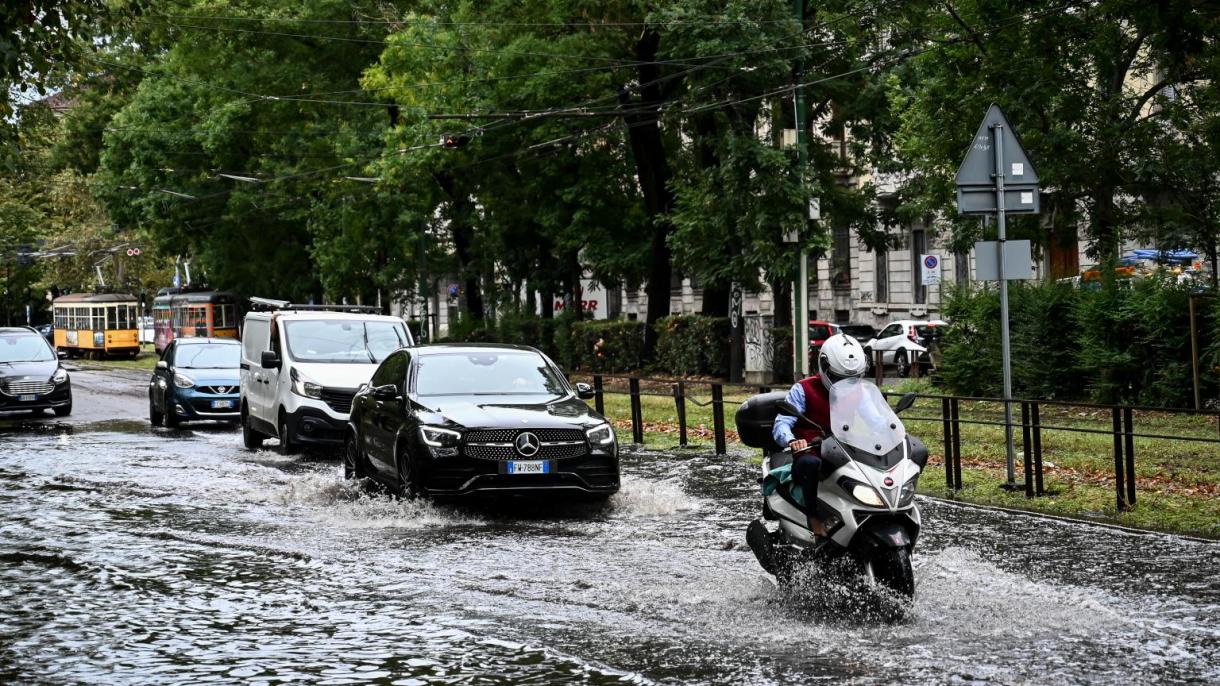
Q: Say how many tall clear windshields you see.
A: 1